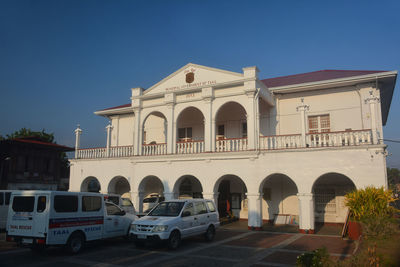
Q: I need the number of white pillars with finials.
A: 4